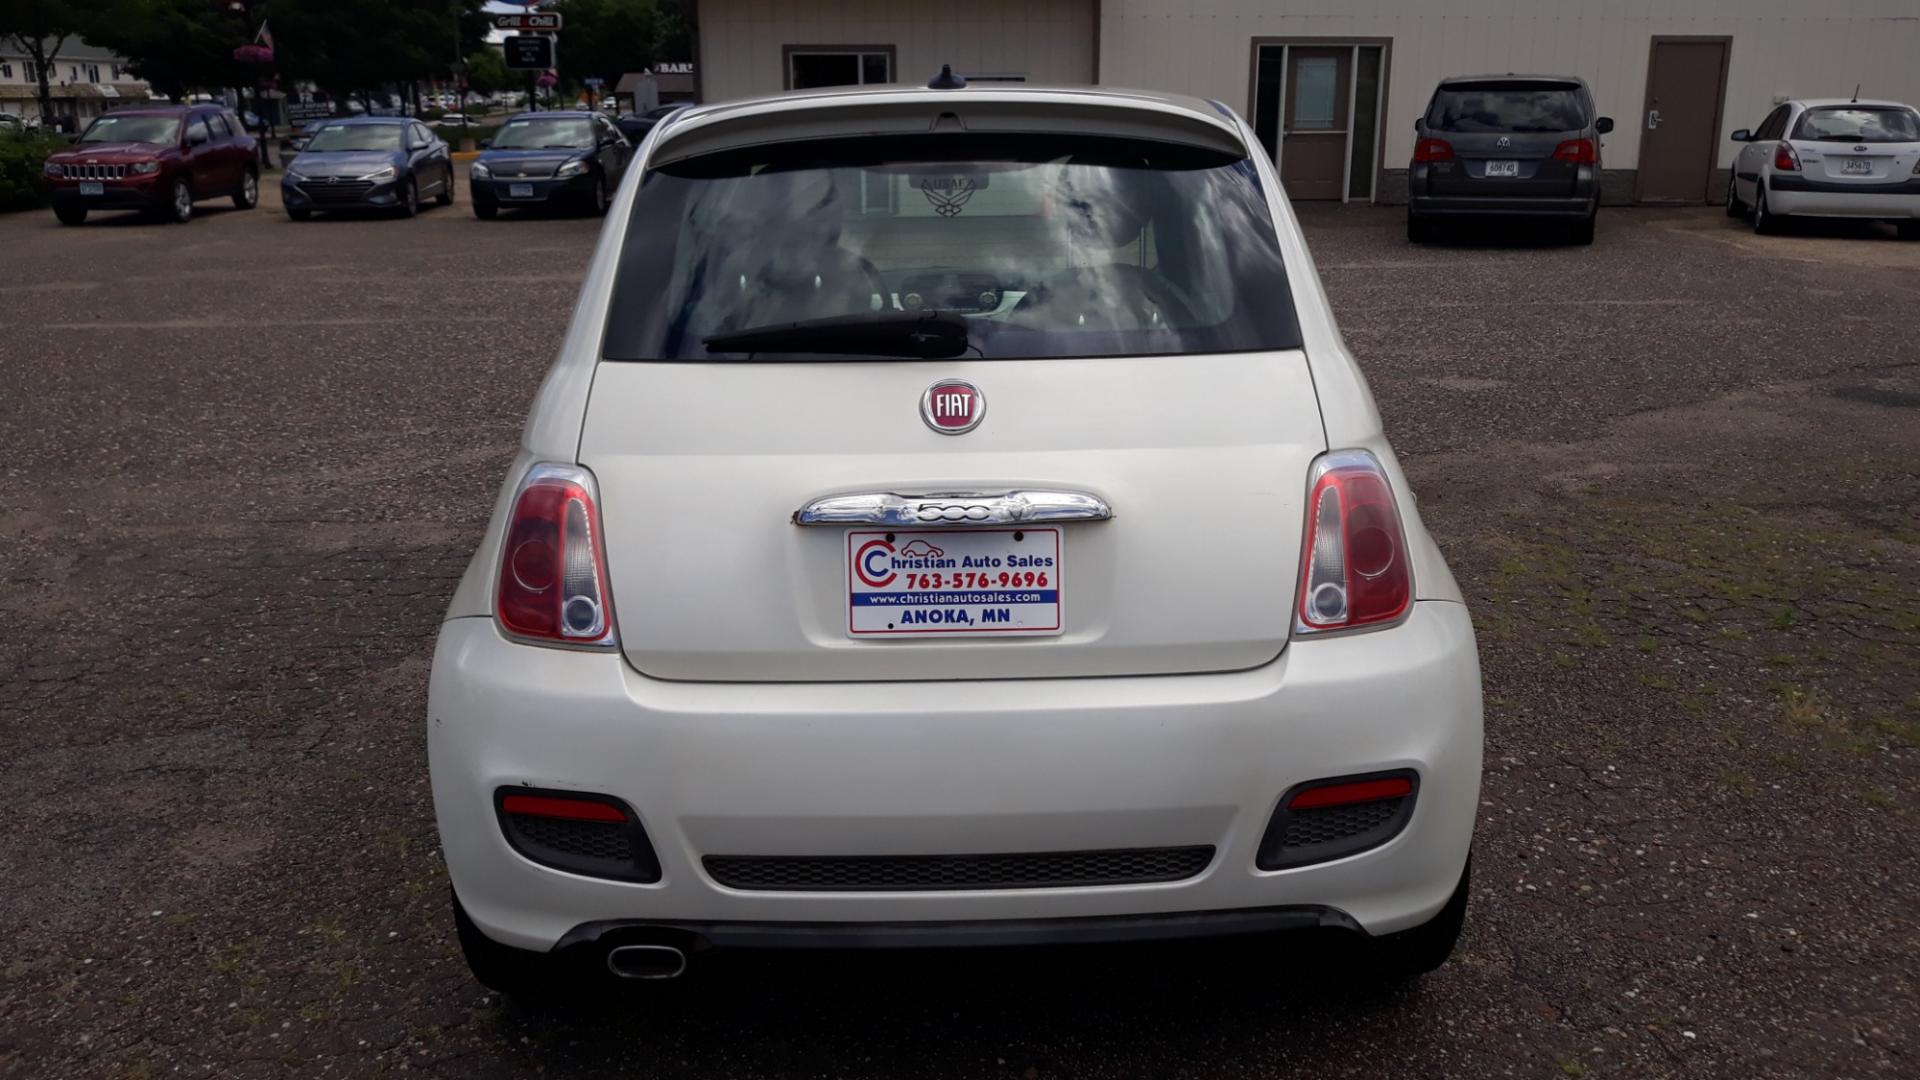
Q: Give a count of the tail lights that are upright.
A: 2